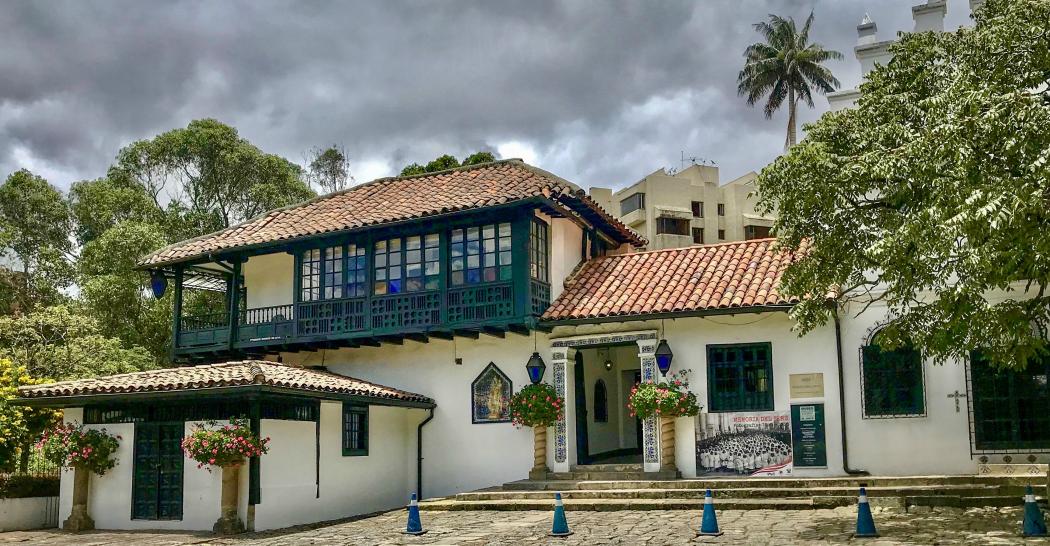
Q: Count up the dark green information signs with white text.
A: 1